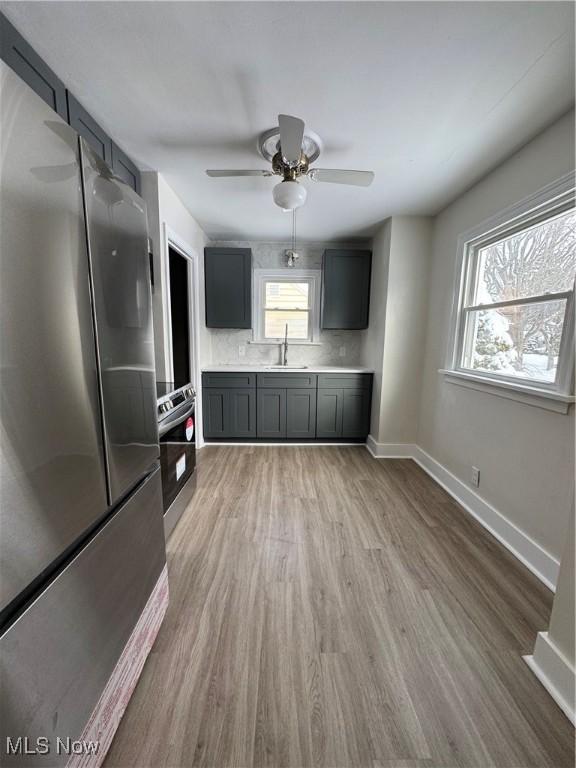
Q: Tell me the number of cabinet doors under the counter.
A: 6